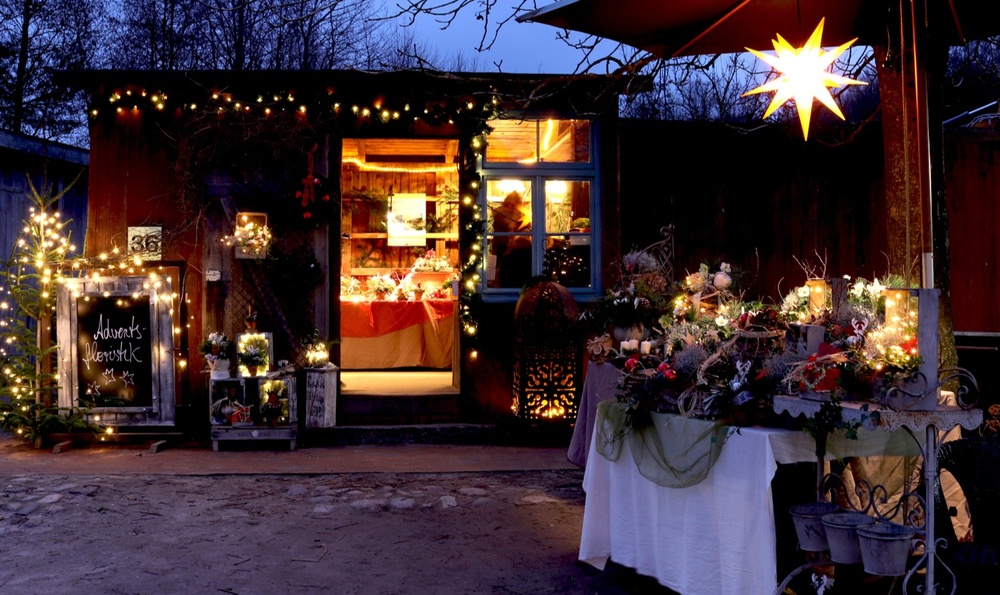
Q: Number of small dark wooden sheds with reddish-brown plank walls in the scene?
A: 1